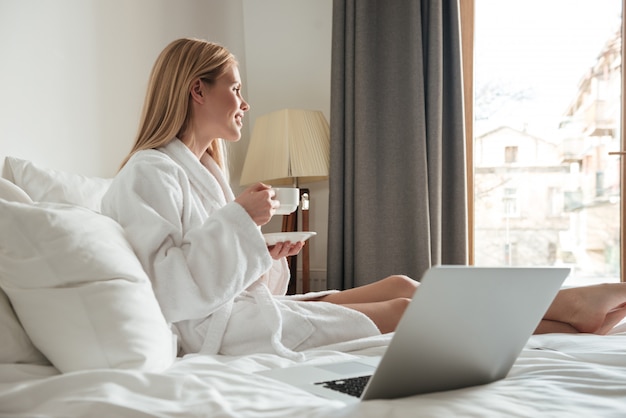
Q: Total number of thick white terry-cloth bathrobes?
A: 1